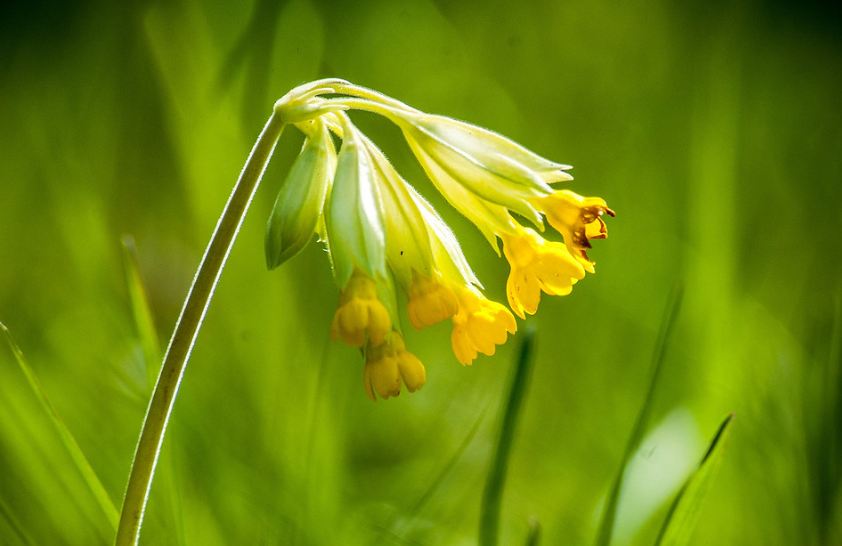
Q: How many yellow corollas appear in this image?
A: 6